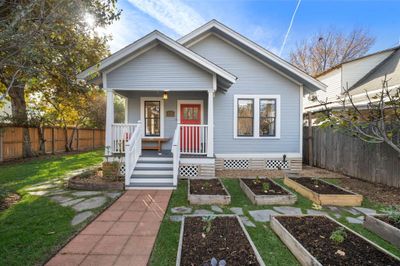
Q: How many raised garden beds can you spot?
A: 6